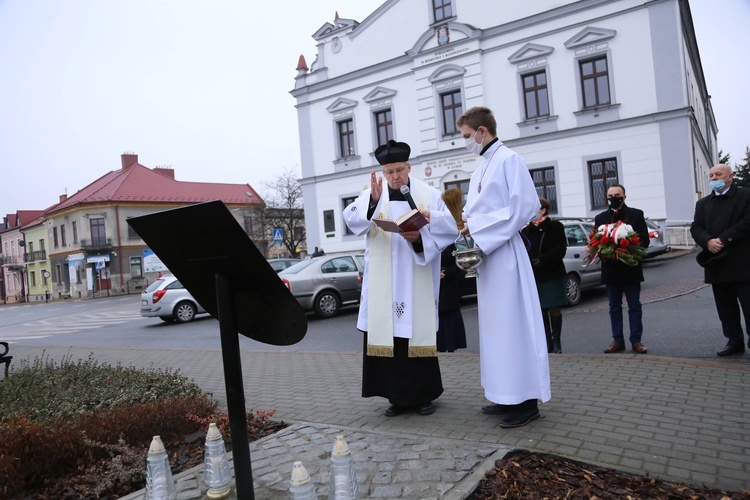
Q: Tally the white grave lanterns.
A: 4